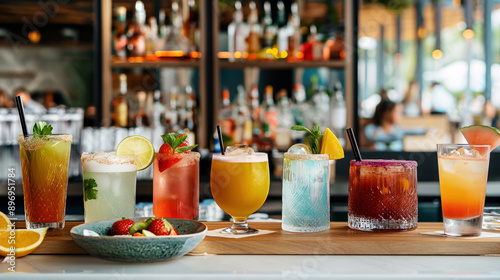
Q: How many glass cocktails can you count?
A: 7